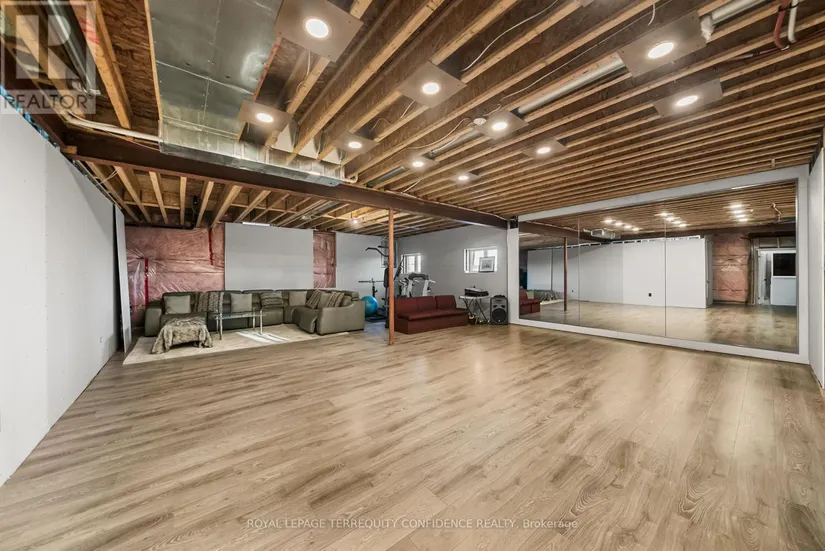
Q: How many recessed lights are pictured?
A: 10